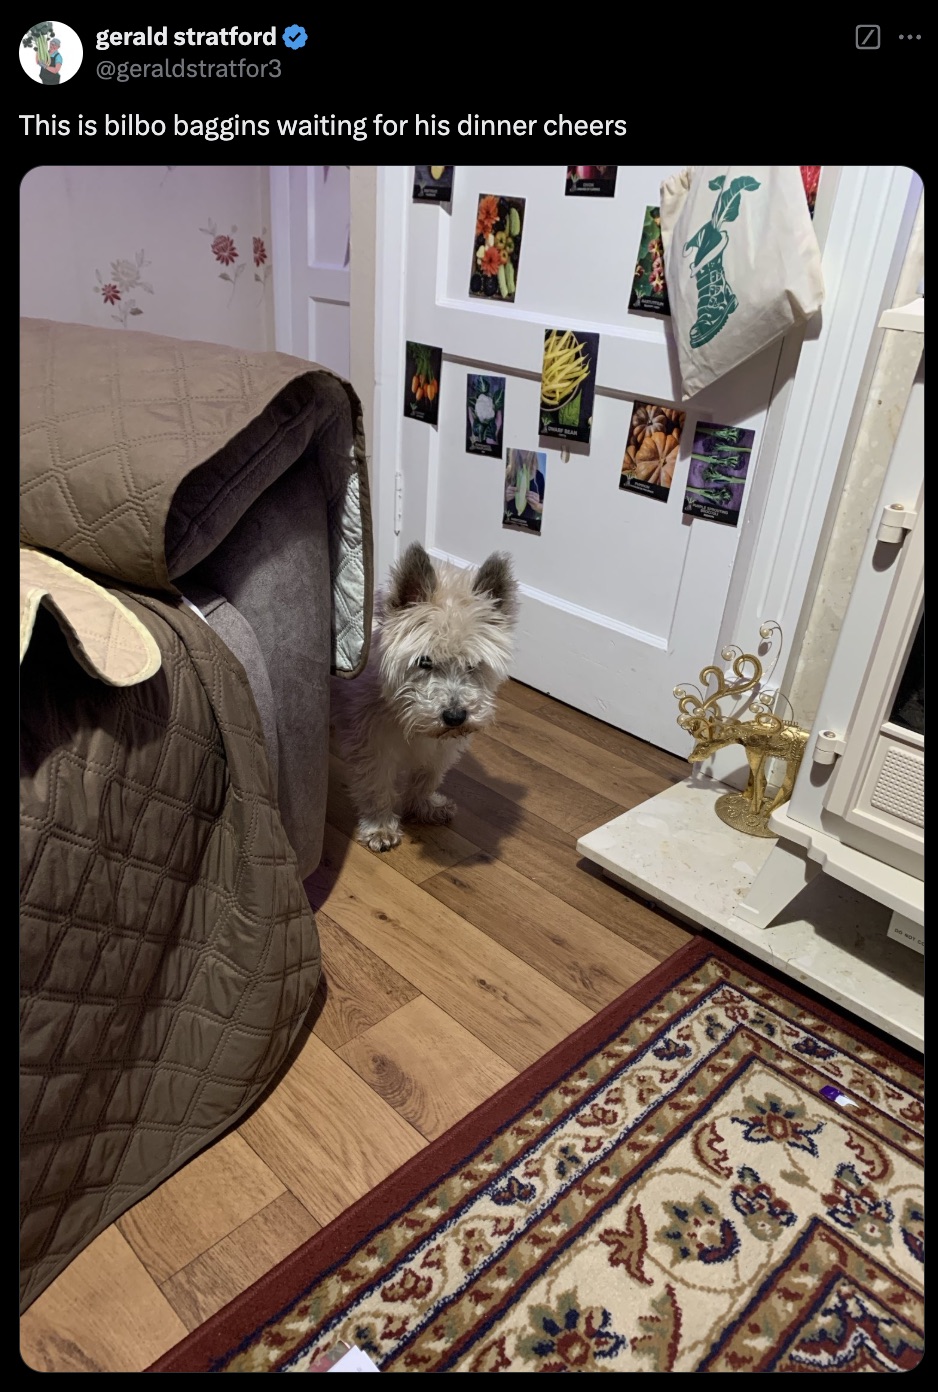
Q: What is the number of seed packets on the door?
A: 11